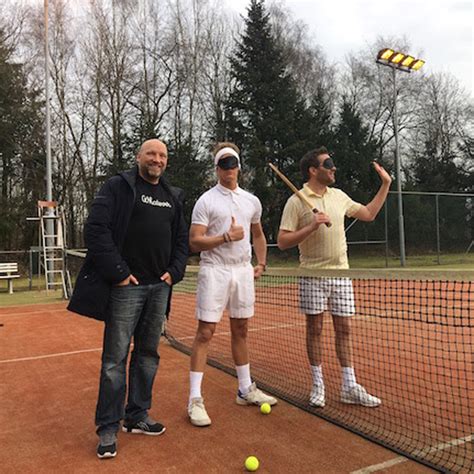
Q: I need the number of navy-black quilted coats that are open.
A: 1